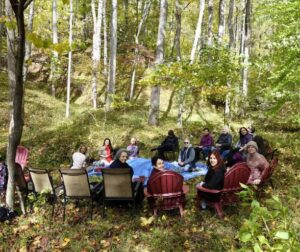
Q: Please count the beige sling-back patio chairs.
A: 3